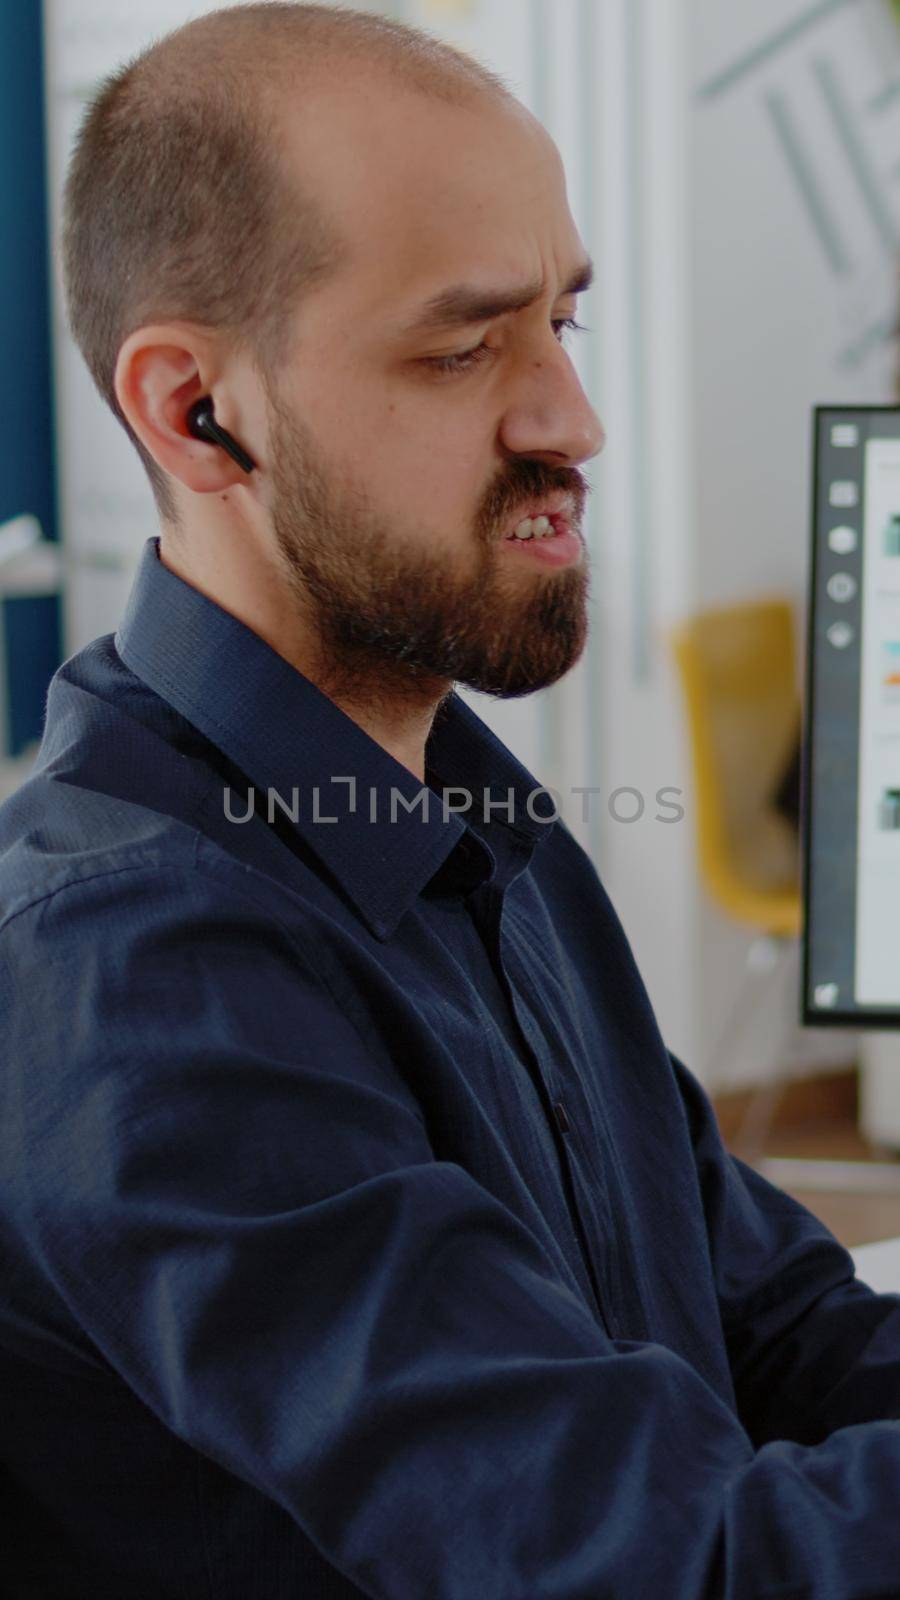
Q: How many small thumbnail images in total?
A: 3